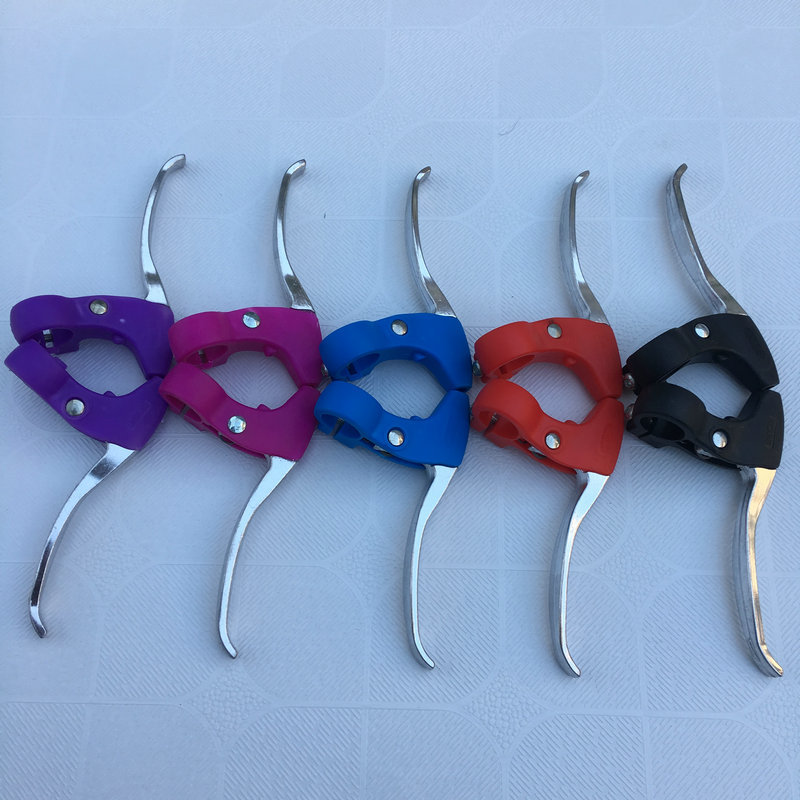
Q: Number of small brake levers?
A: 10